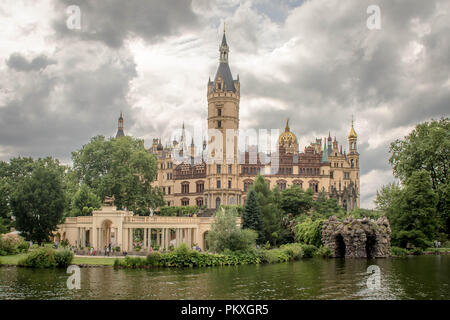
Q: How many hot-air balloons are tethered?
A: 0